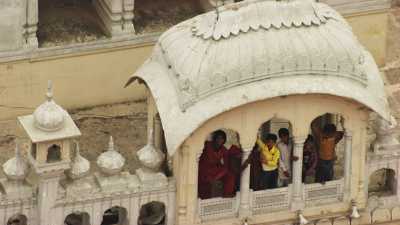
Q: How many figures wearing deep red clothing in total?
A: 2